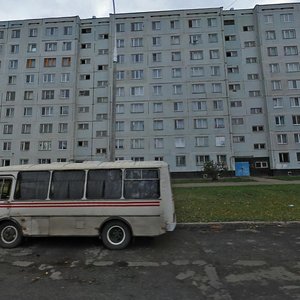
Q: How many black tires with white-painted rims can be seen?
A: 2